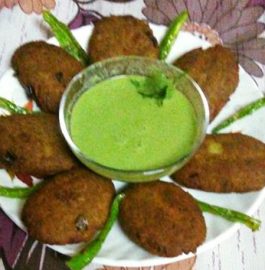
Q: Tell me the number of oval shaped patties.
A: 7